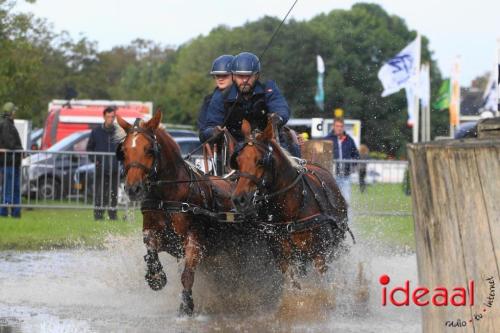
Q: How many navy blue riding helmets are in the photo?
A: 2